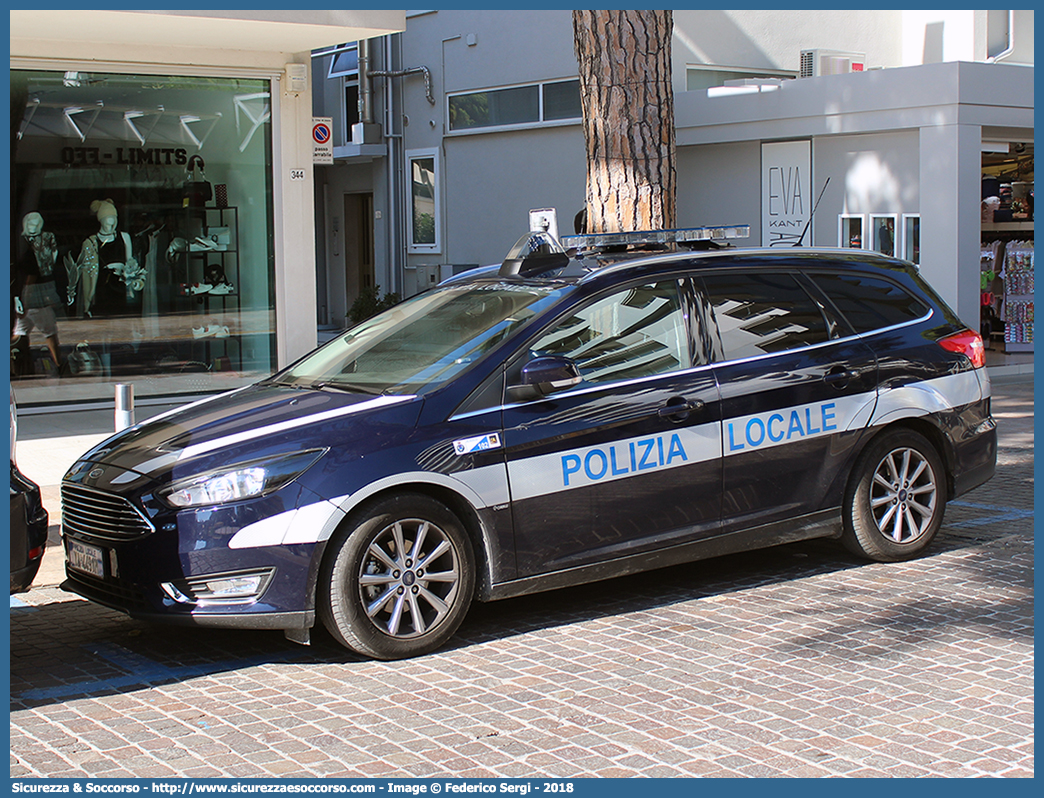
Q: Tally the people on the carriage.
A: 0